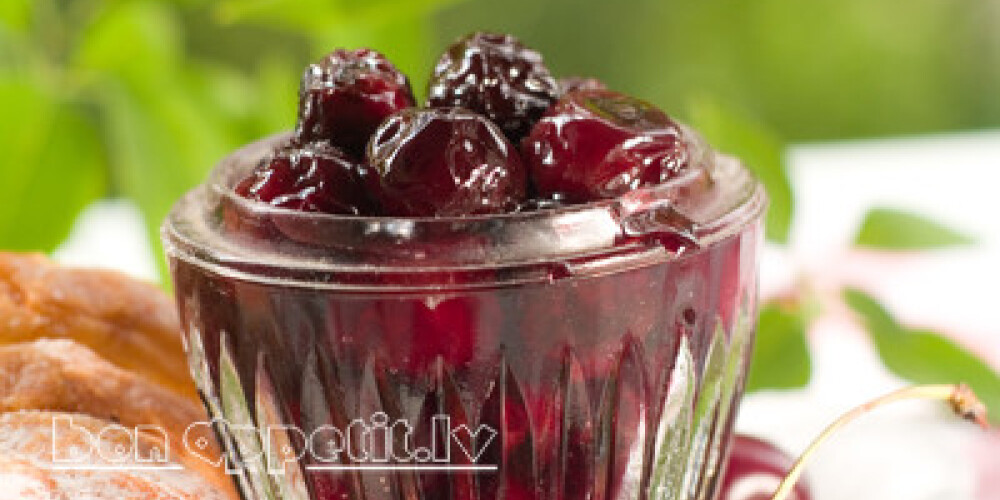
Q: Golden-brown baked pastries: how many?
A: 3